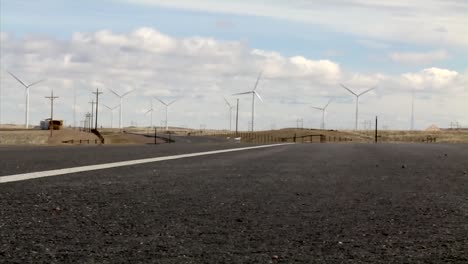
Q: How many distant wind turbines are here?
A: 9